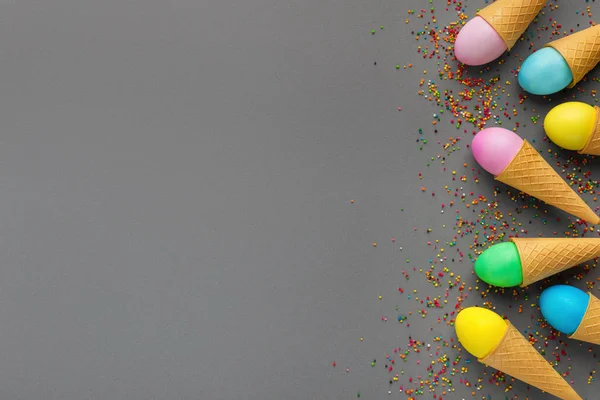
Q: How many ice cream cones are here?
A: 7